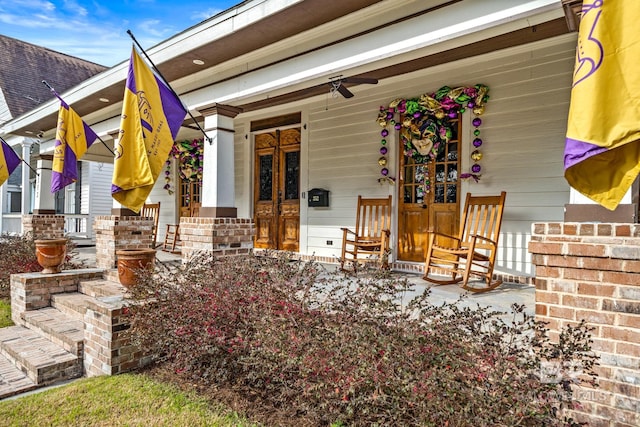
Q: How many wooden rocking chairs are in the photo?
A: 4